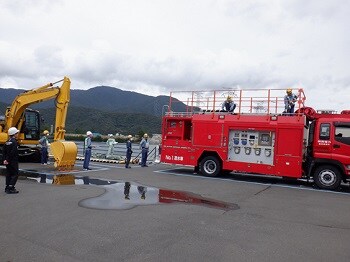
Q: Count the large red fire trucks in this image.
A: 1